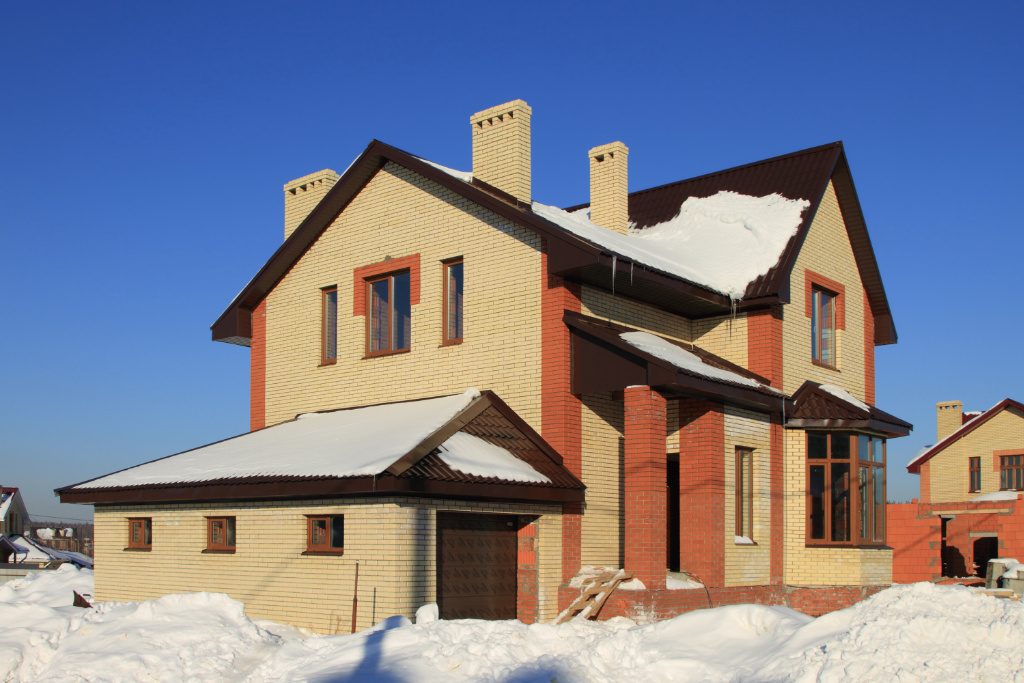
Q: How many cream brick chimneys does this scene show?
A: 4